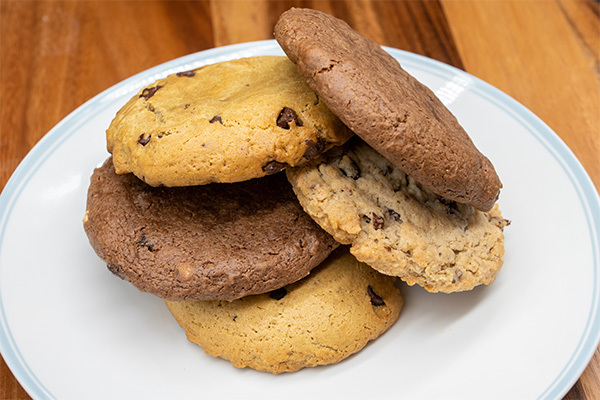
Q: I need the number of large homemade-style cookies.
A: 5